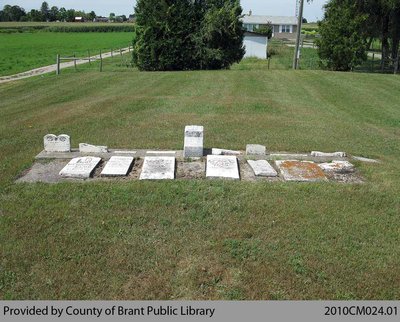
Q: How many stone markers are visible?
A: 13